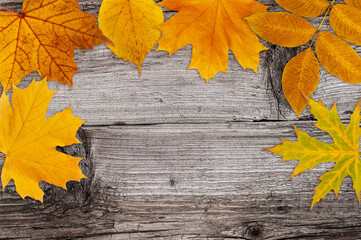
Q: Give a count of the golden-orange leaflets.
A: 6